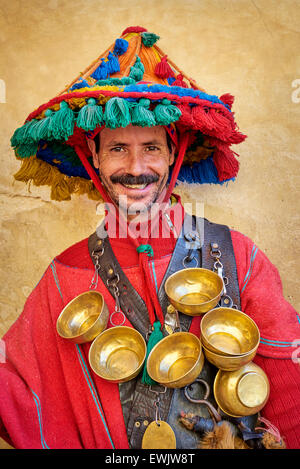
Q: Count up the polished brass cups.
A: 7